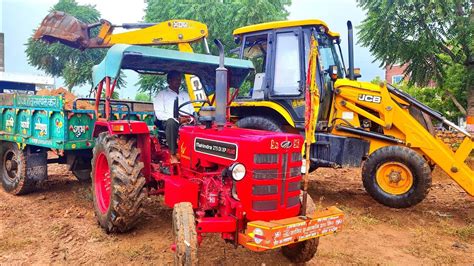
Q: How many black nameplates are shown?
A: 1